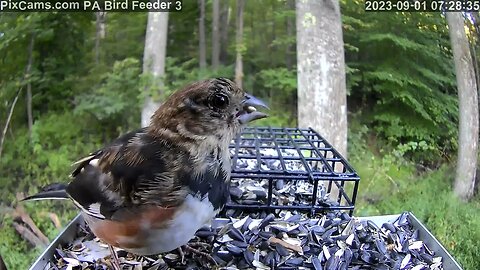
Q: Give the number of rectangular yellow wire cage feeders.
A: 0